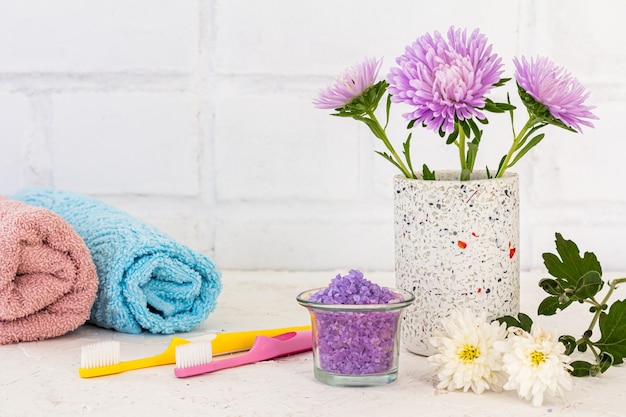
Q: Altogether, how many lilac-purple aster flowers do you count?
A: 3